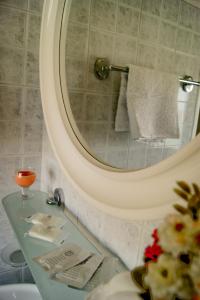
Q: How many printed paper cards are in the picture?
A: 2